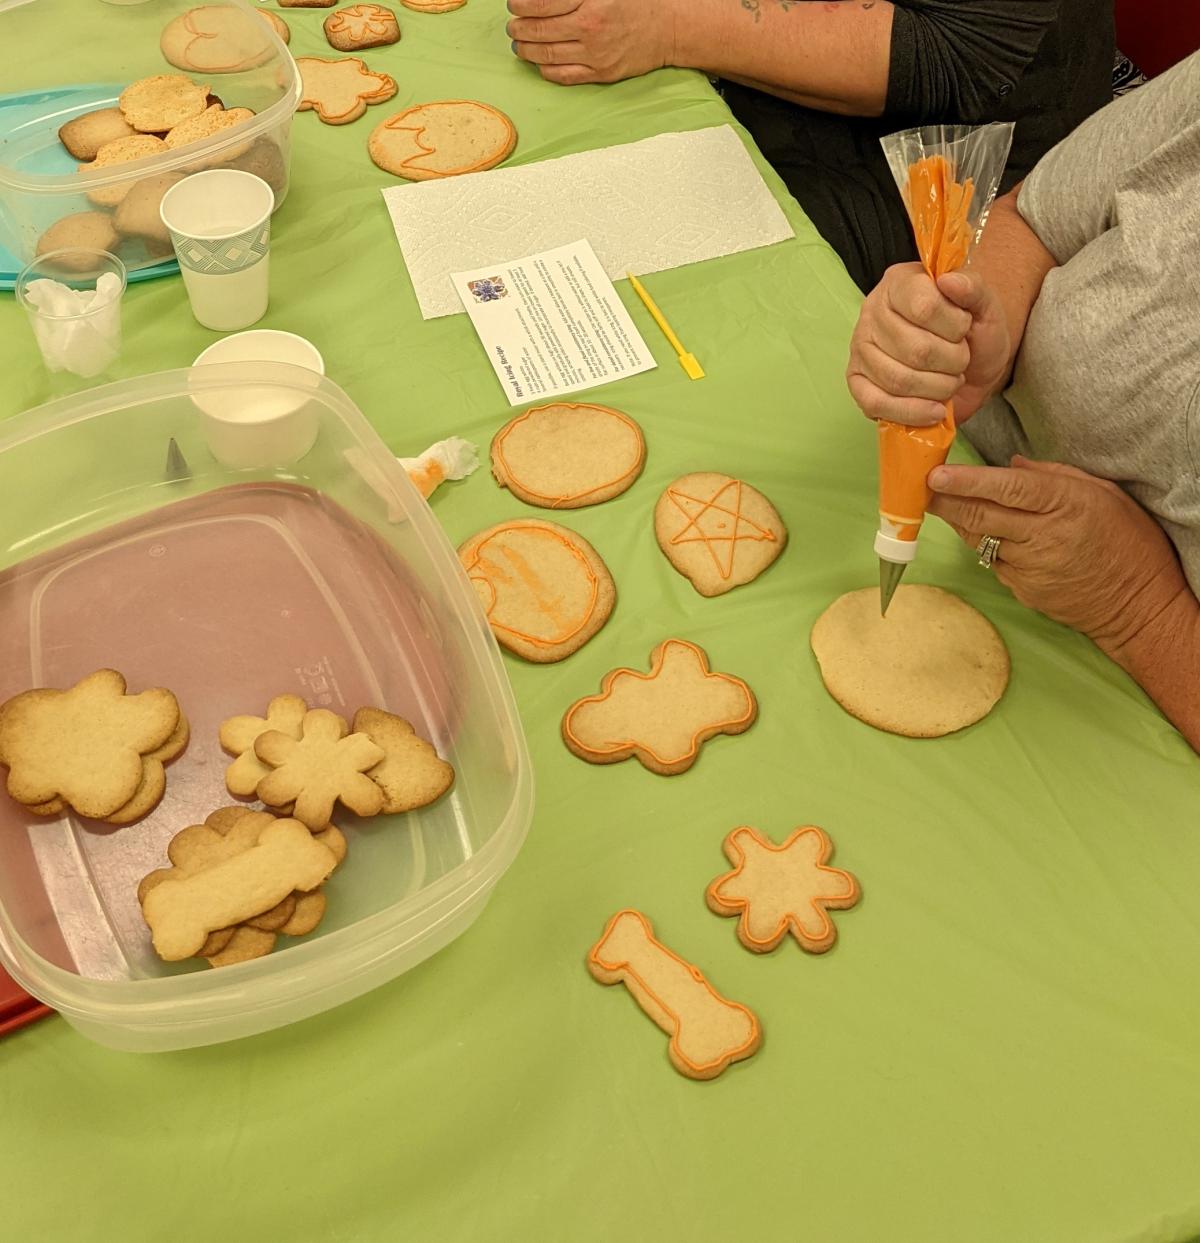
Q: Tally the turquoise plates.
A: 1